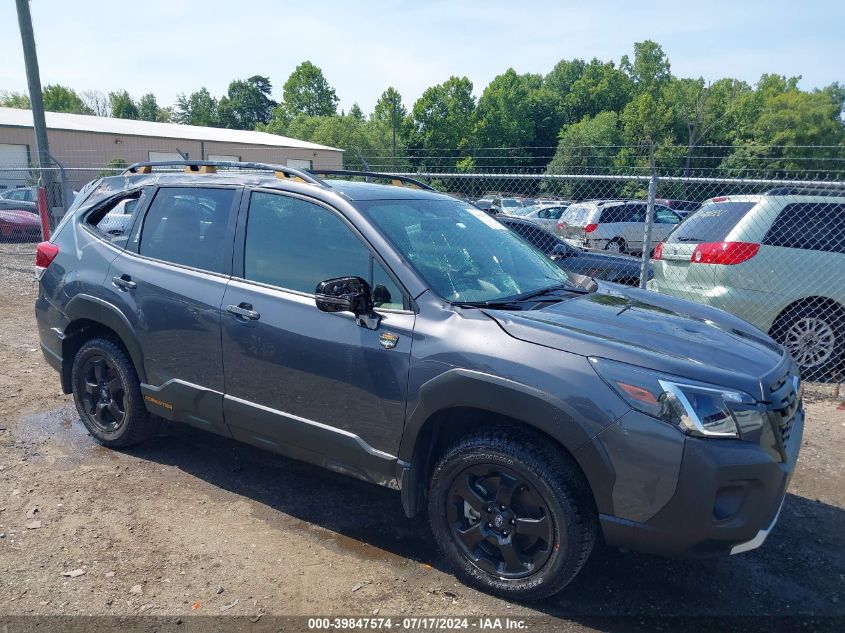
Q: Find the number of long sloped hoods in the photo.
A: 1